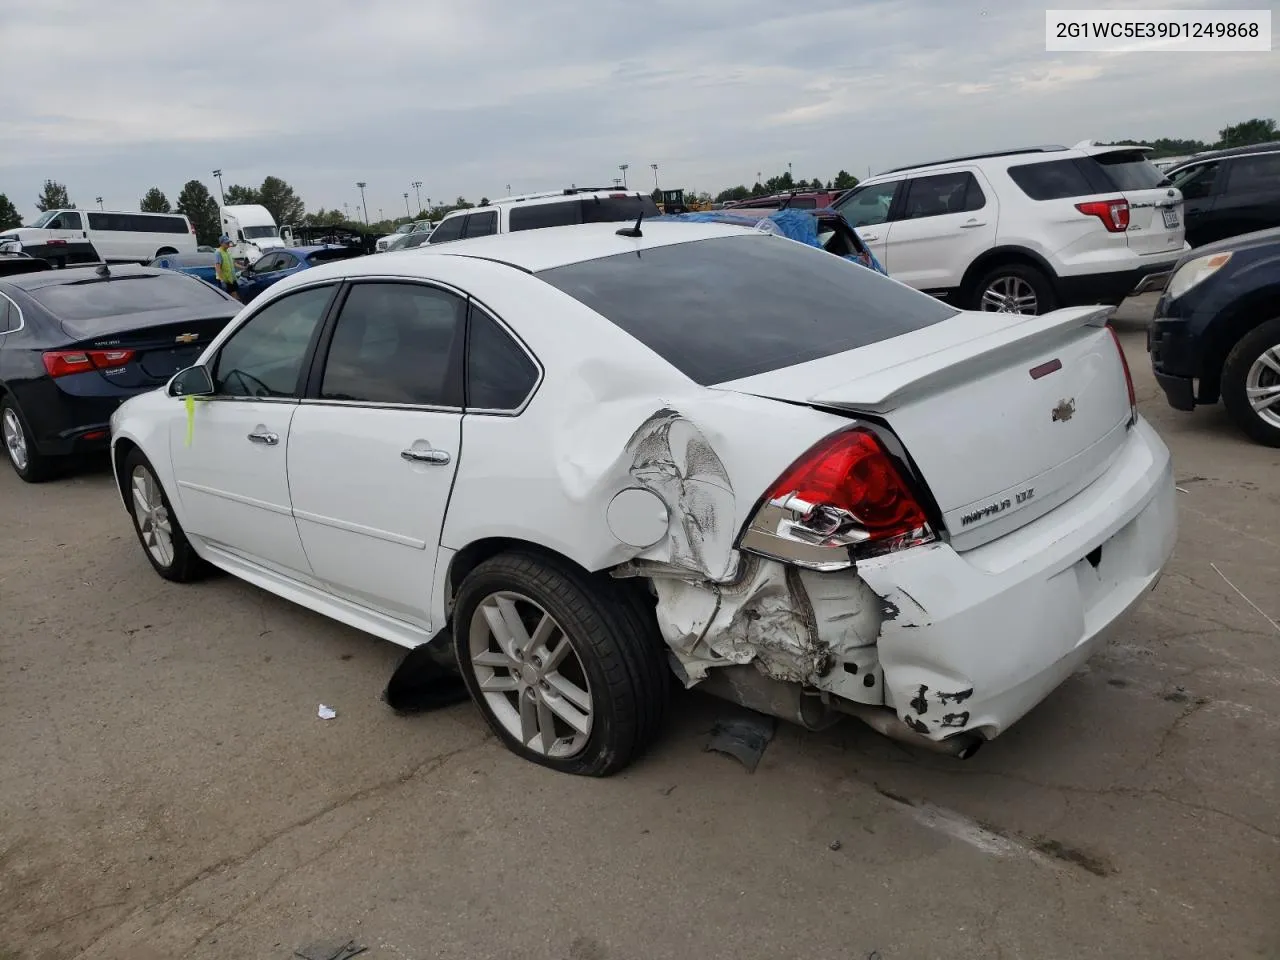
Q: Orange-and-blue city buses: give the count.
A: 0